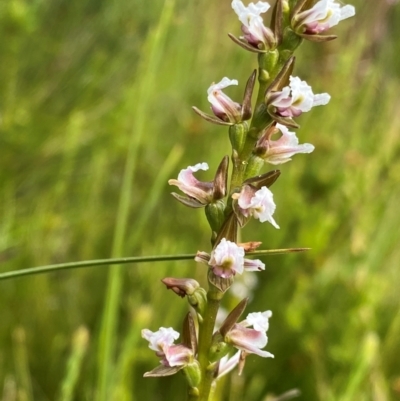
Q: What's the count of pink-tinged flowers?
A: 10